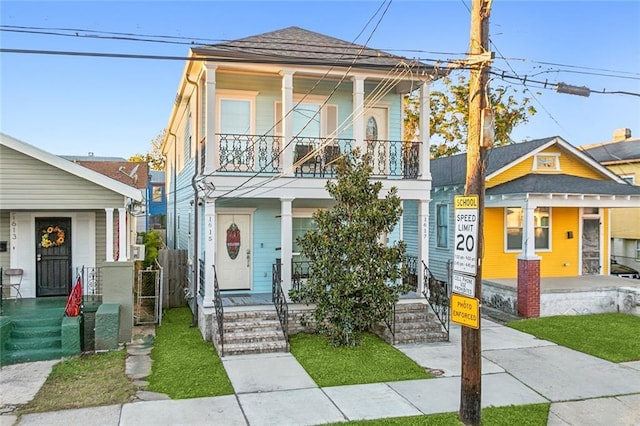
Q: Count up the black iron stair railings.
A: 4